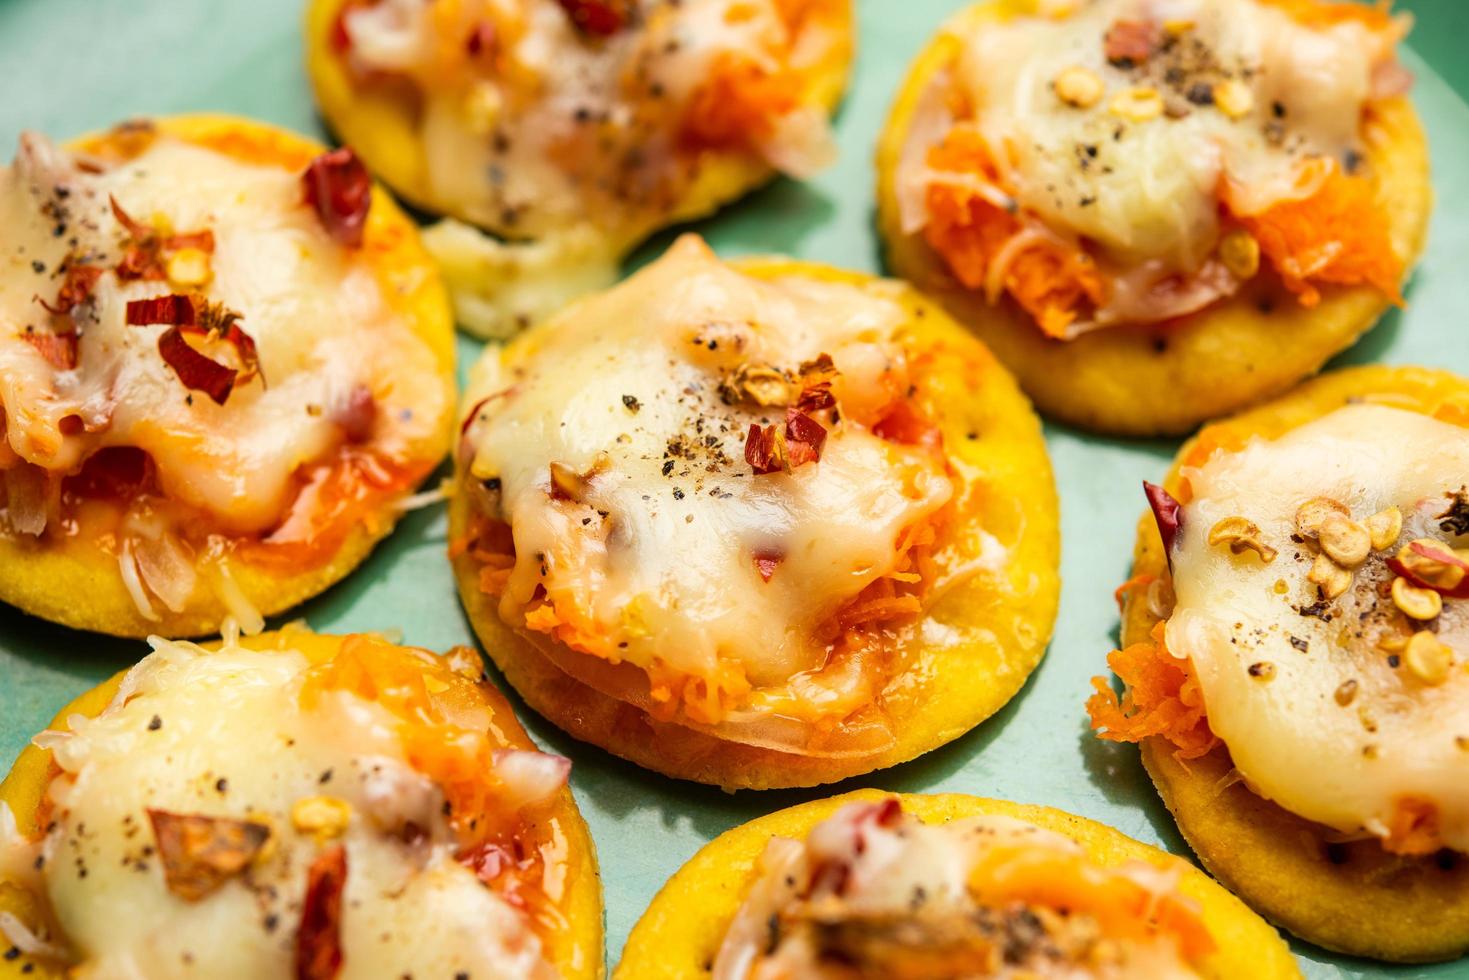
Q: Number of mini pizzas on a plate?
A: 7